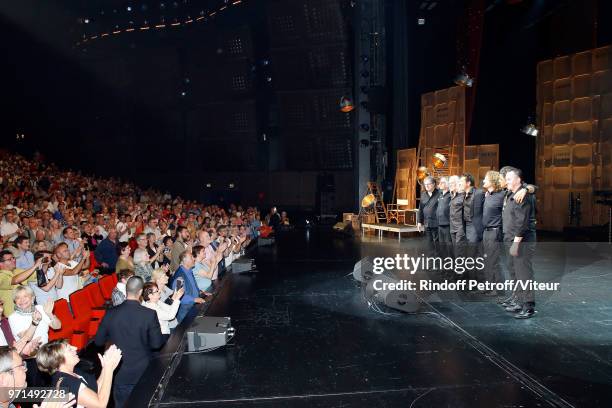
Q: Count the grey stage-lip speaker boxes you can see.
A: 3